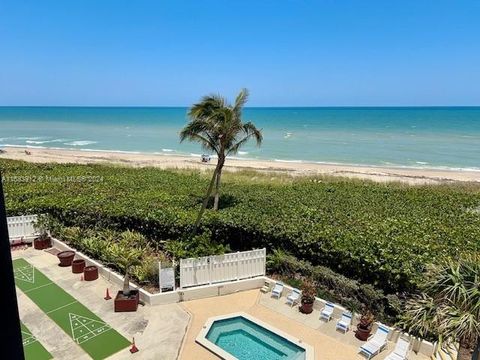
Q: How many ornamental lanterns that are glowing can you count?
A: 0